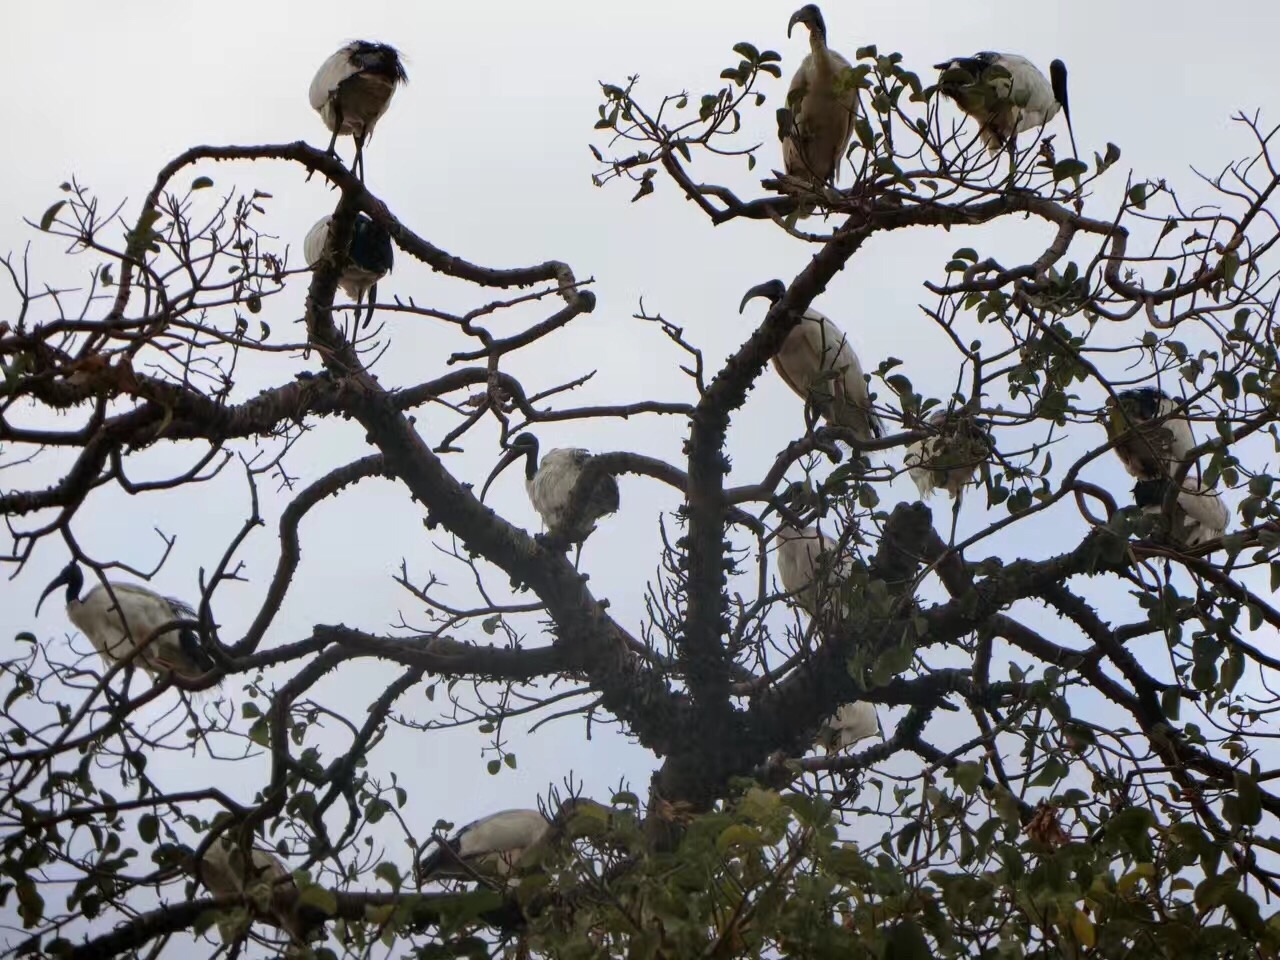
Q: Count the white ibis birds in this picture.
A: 14